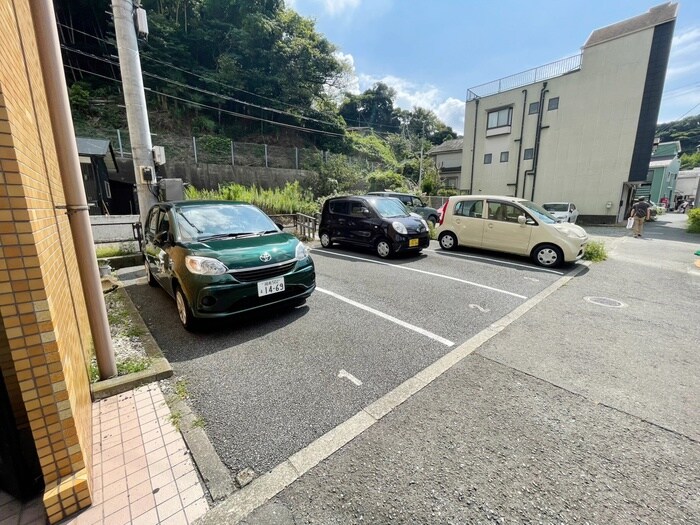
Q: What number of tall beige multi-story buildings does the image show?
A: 1